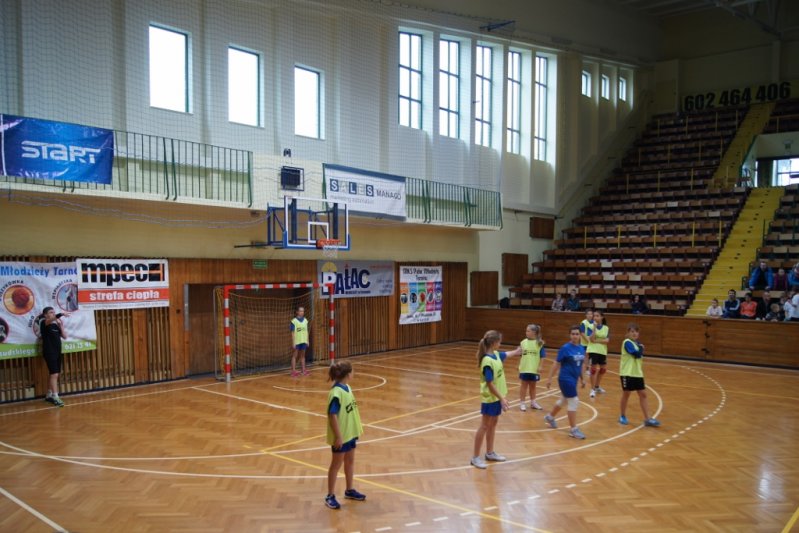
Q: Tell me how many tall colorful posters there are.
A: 1